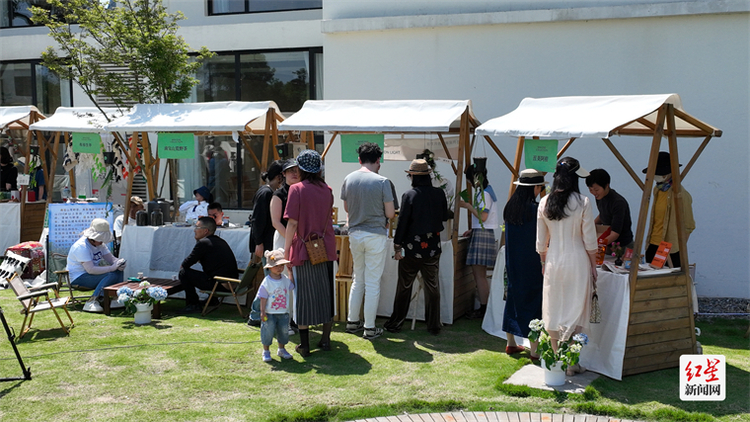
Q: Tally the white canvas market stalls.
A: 5